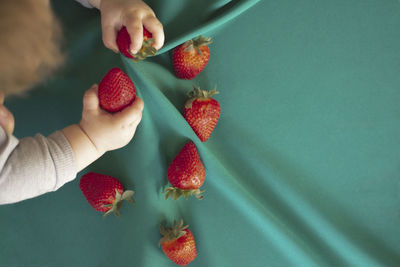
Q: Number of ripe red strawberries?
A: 7